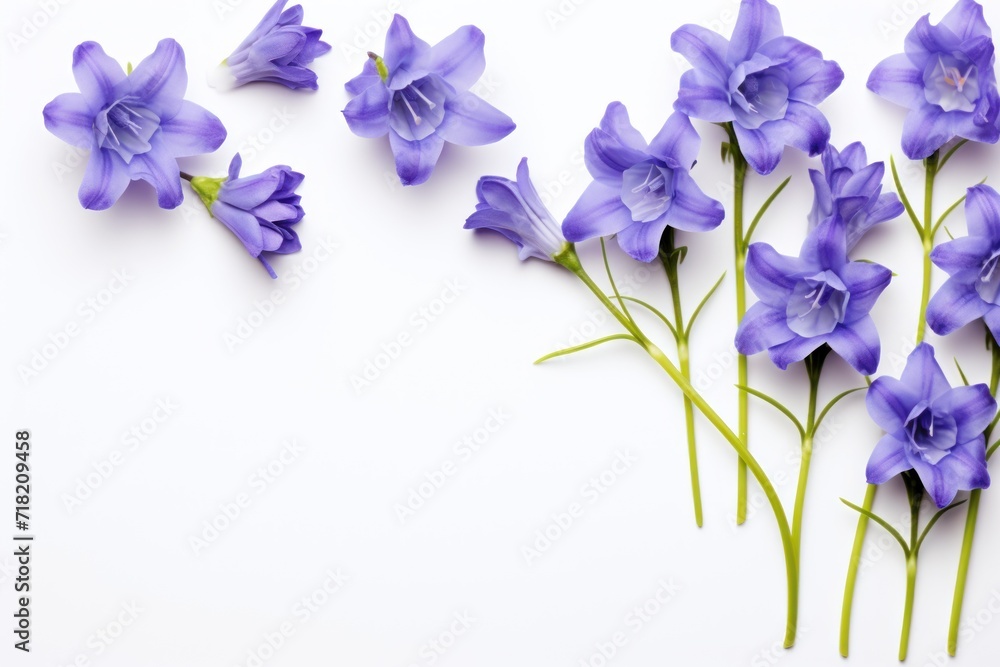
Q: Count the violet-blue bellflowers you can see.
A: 12